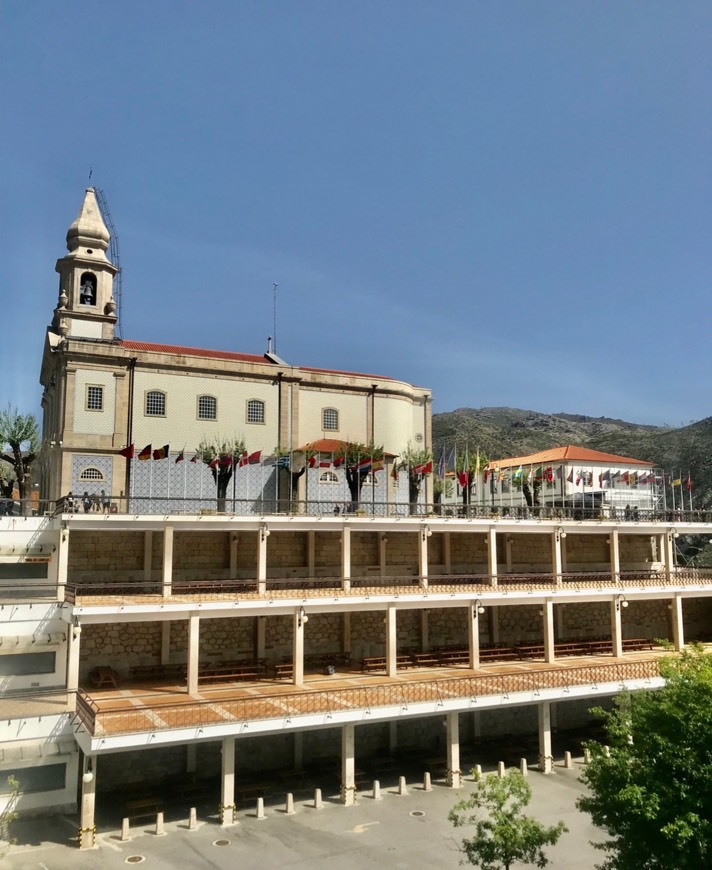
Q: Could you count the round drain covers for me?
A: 3